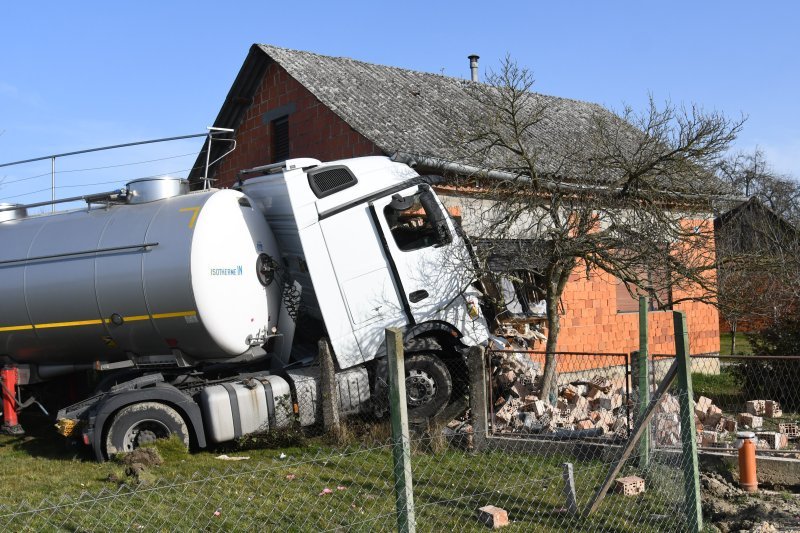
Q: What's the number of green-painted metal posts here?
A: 3